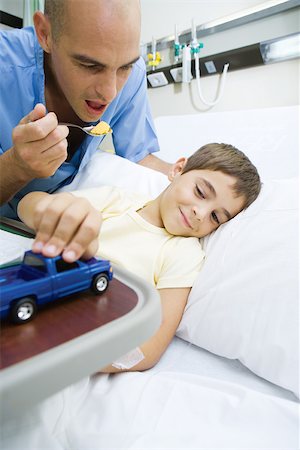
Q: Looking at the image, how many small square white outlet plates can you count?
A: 2